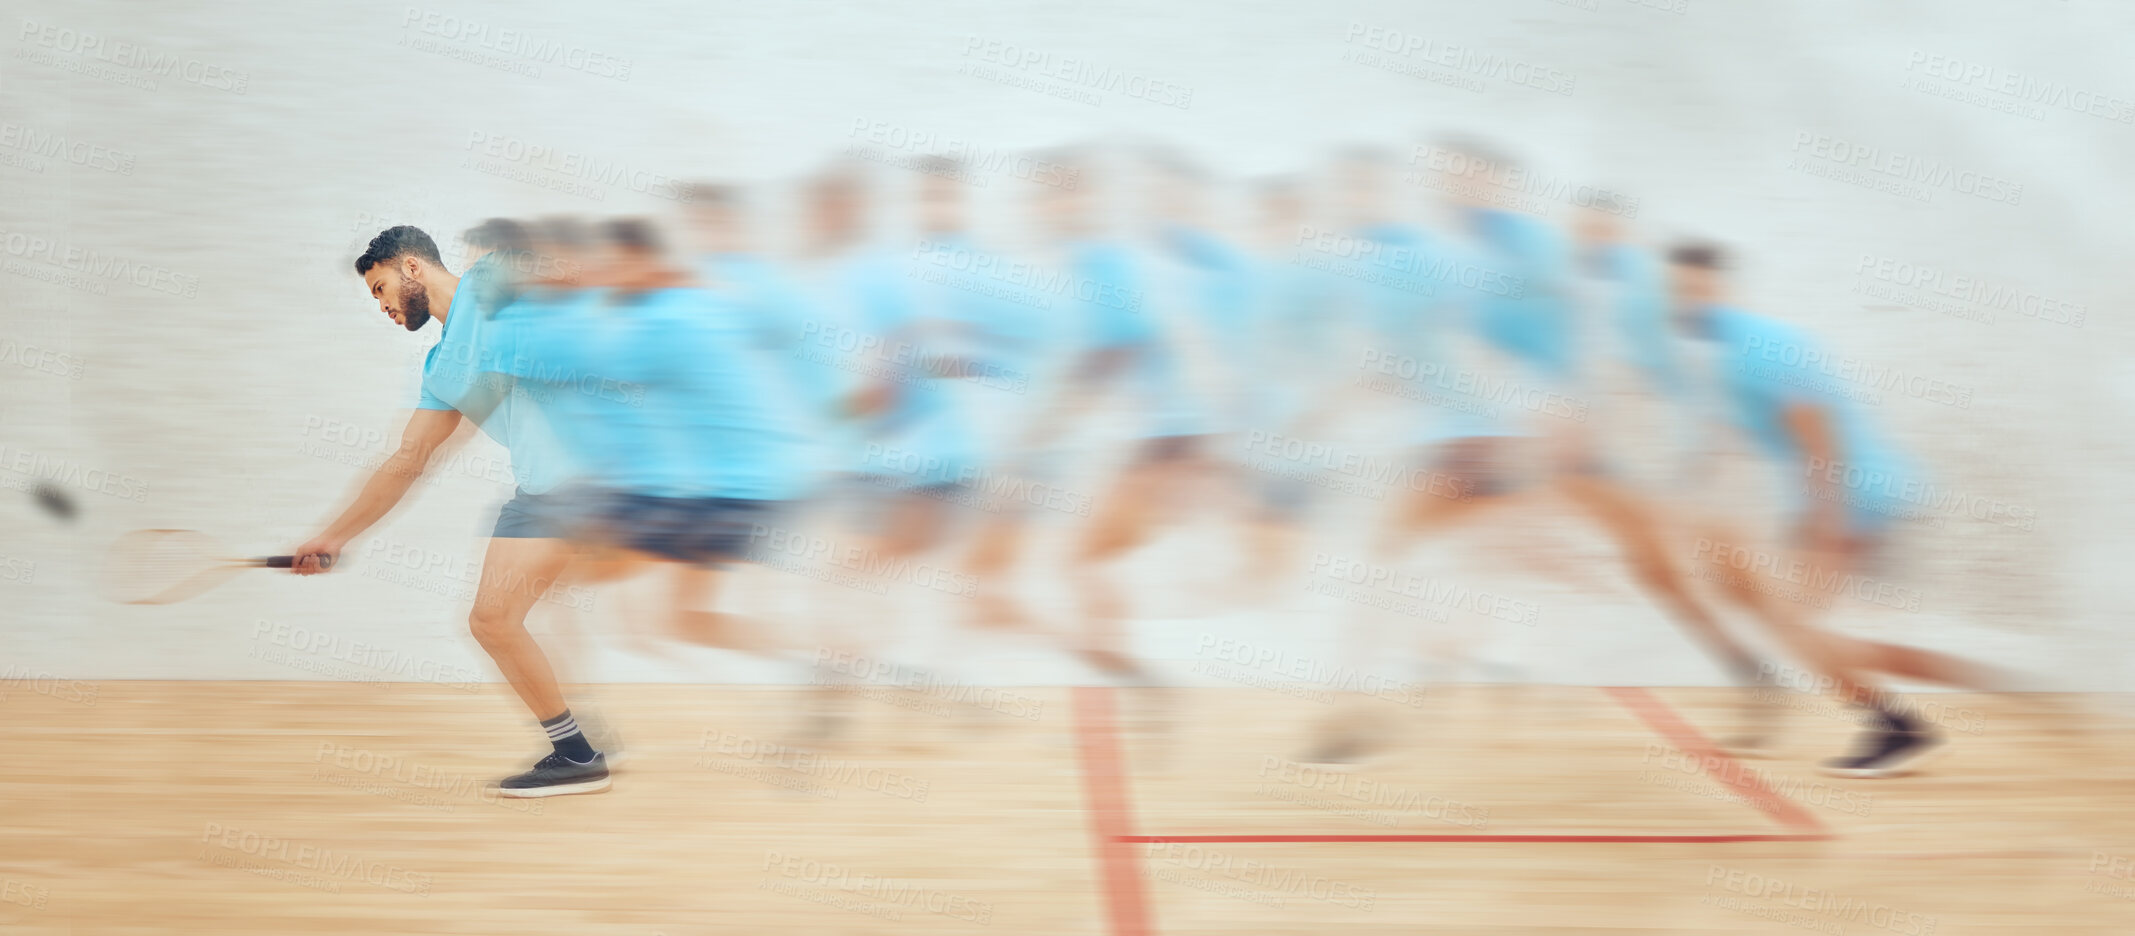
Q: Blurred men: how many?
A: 13